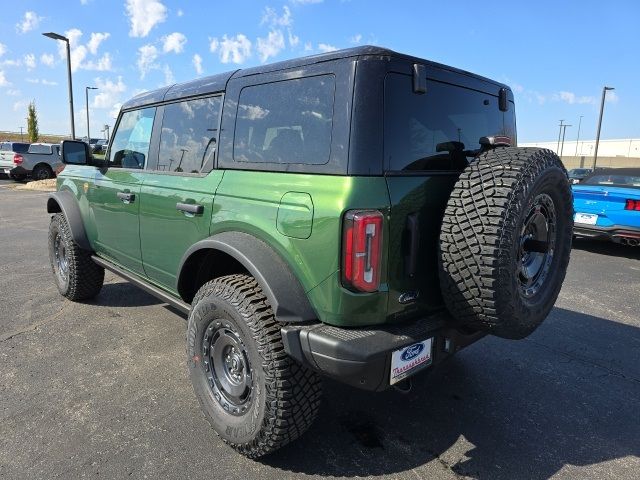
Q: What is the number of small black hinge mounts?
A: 2